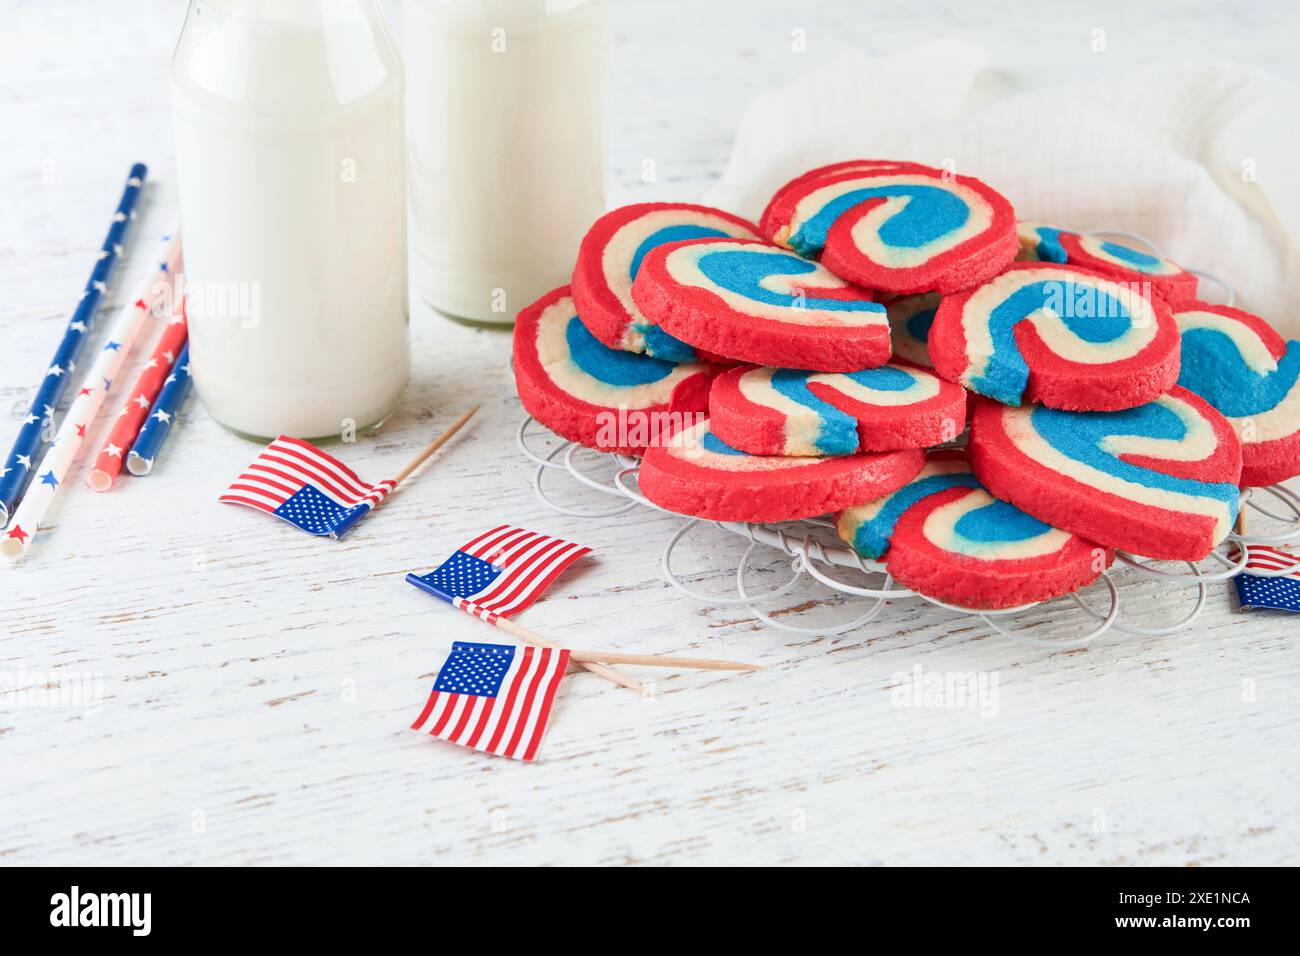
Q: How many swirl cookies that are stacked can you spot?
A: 13